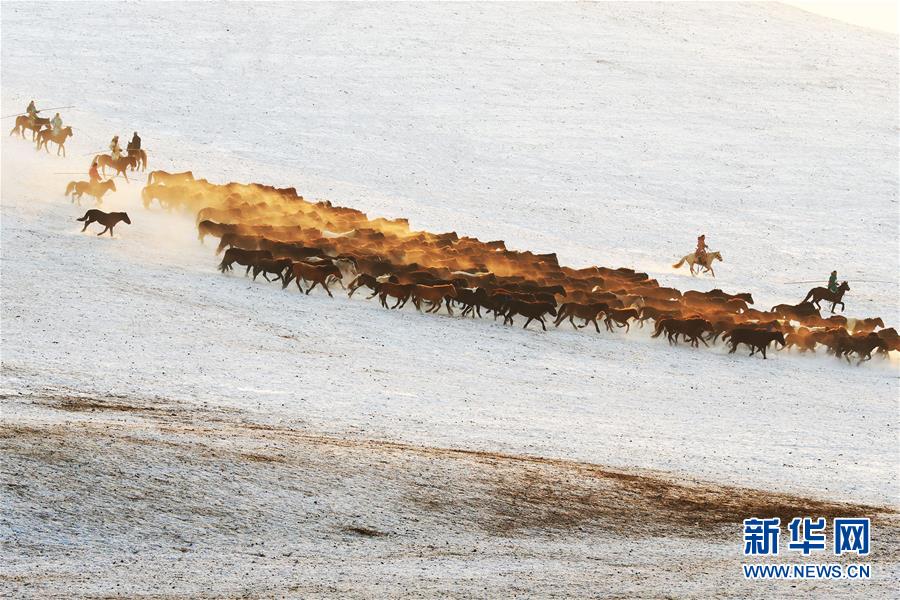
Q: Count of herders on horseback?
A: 7